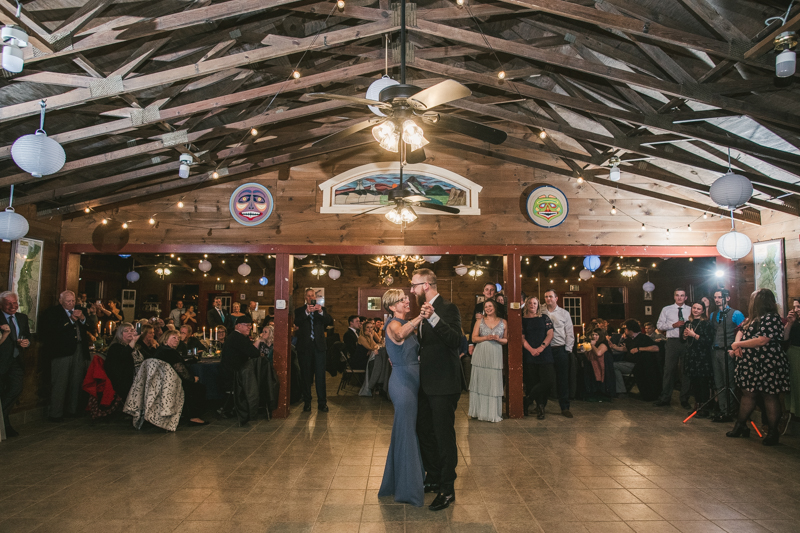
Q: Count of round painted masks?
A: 2